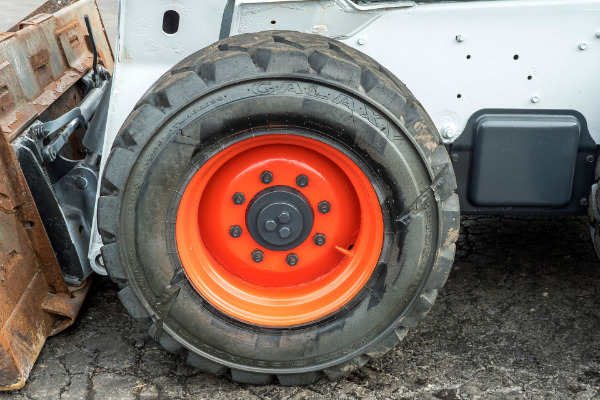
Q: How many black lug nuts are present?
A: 8